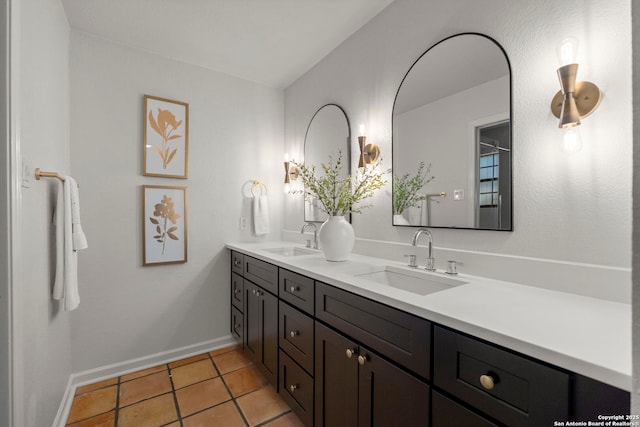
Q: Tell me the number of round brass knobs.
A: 11